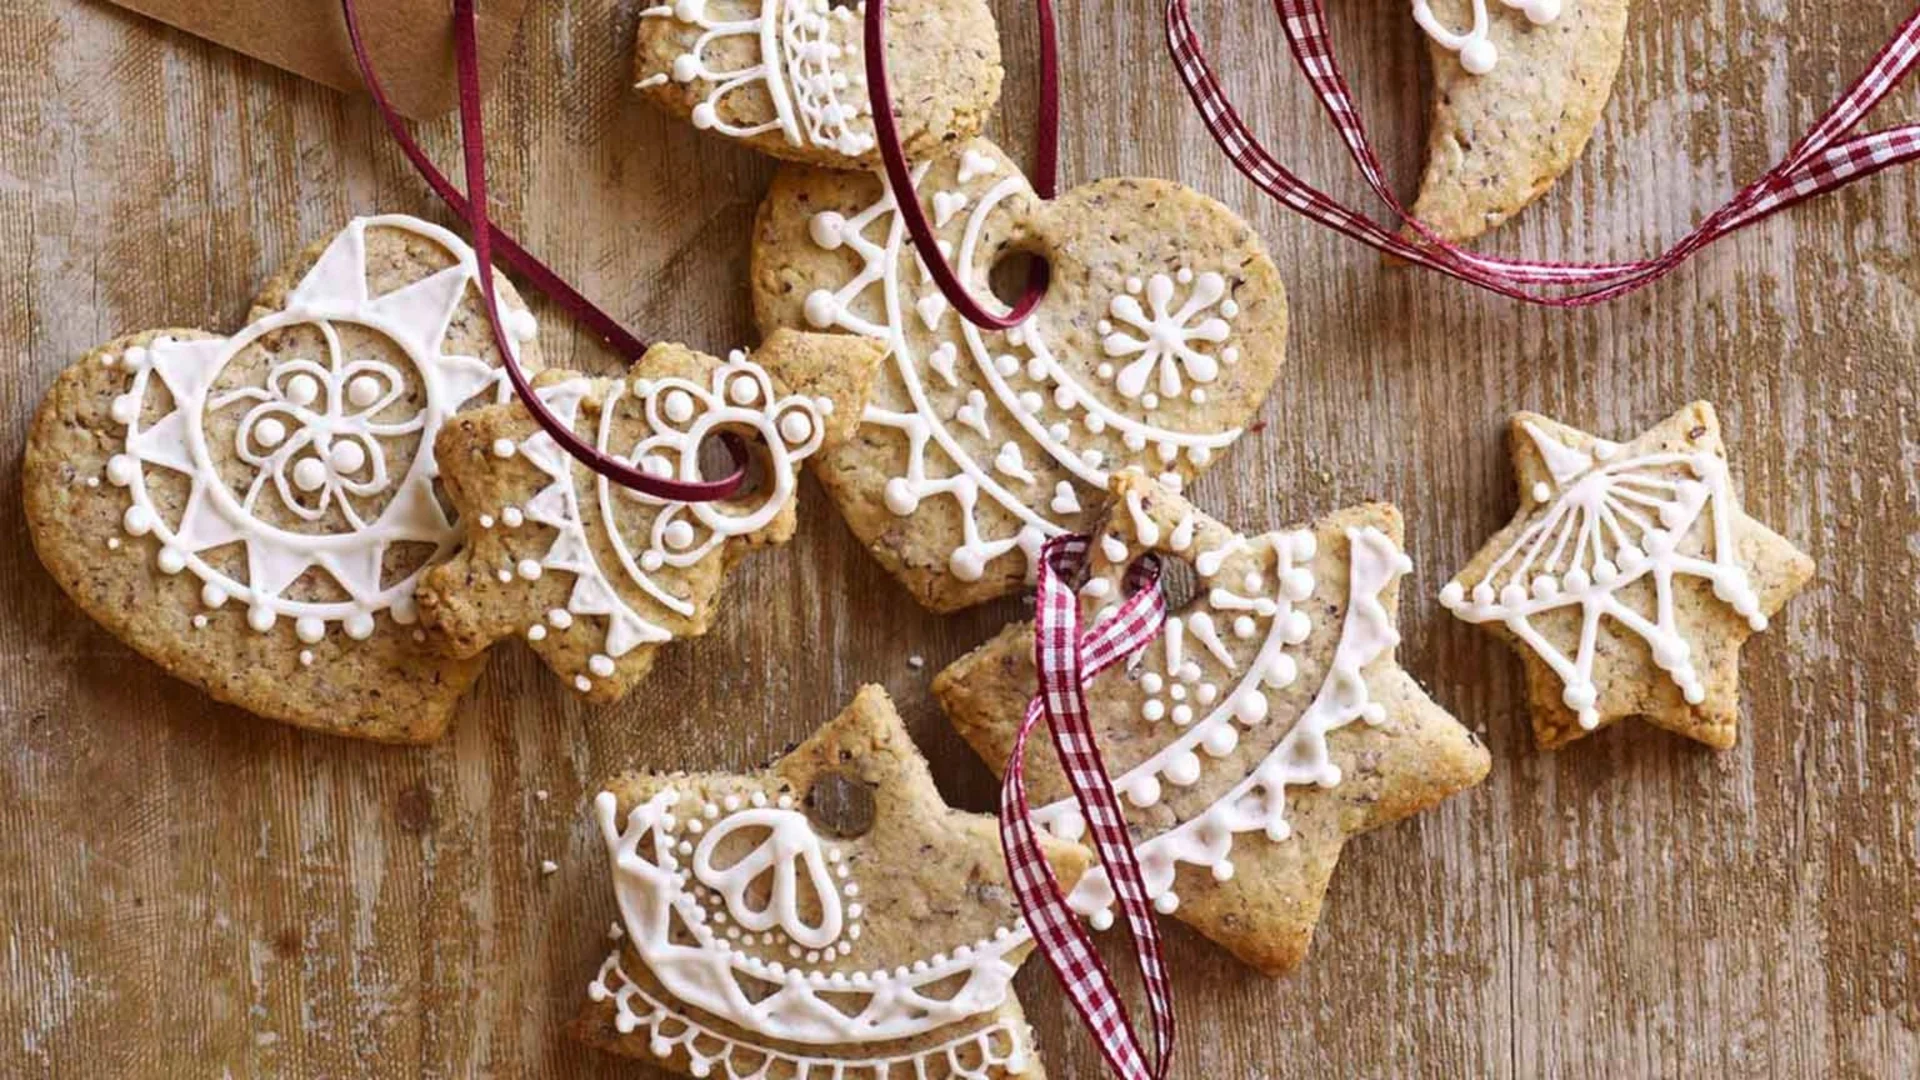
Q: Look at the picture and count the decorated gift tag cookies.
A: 8